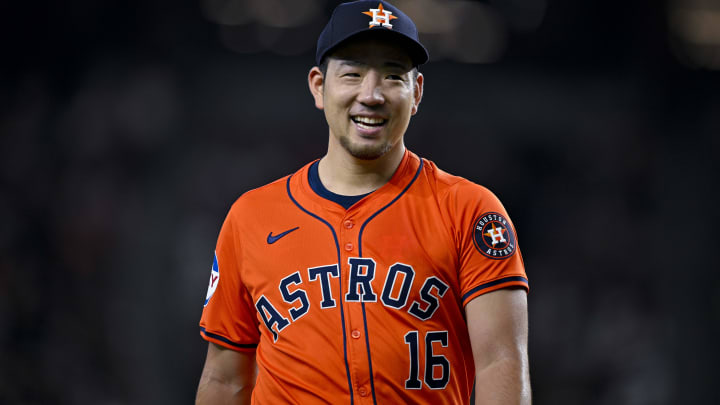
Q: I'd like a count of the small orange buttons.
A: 4